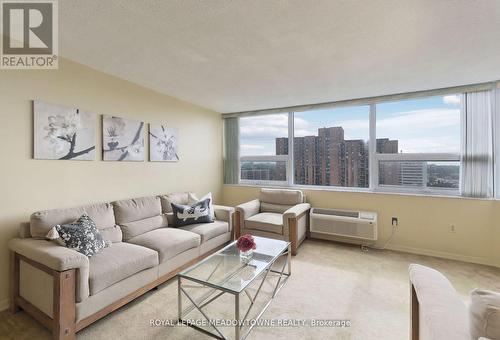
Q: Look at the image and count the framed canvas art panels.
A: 3